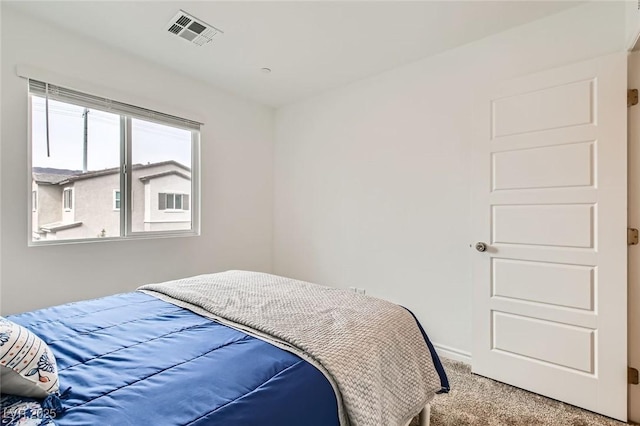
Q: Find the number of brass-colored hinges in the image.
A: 3